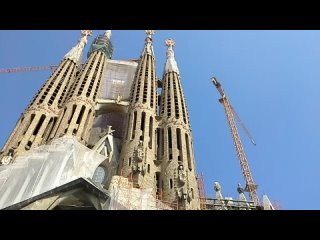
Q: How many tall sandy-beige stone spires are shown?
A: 4